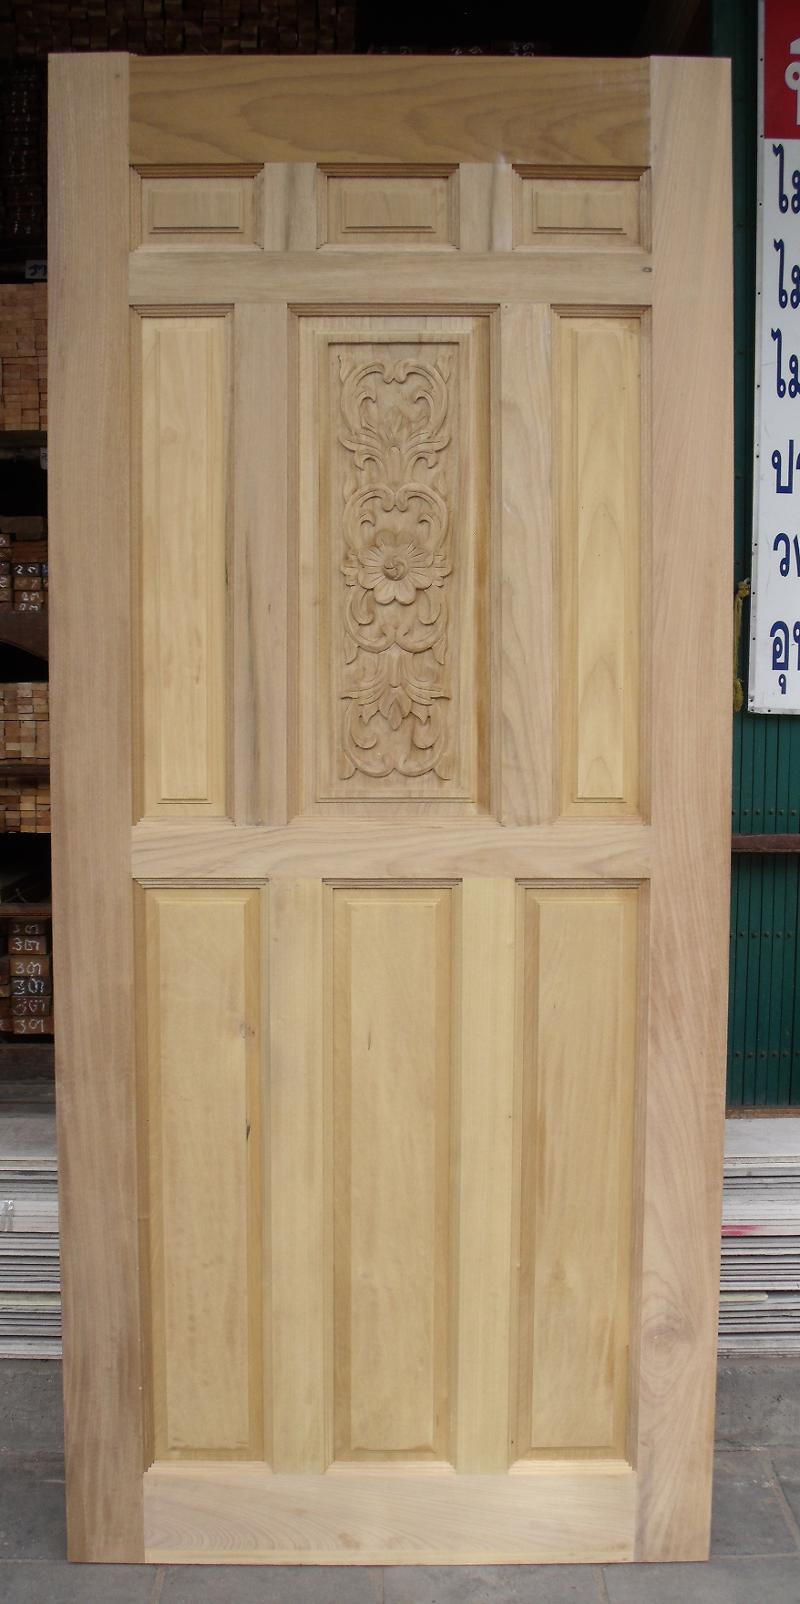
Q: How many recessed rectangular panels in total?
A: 9